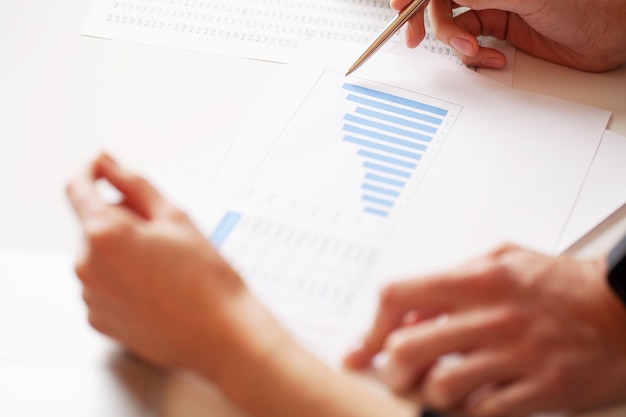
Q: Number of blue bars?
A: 12